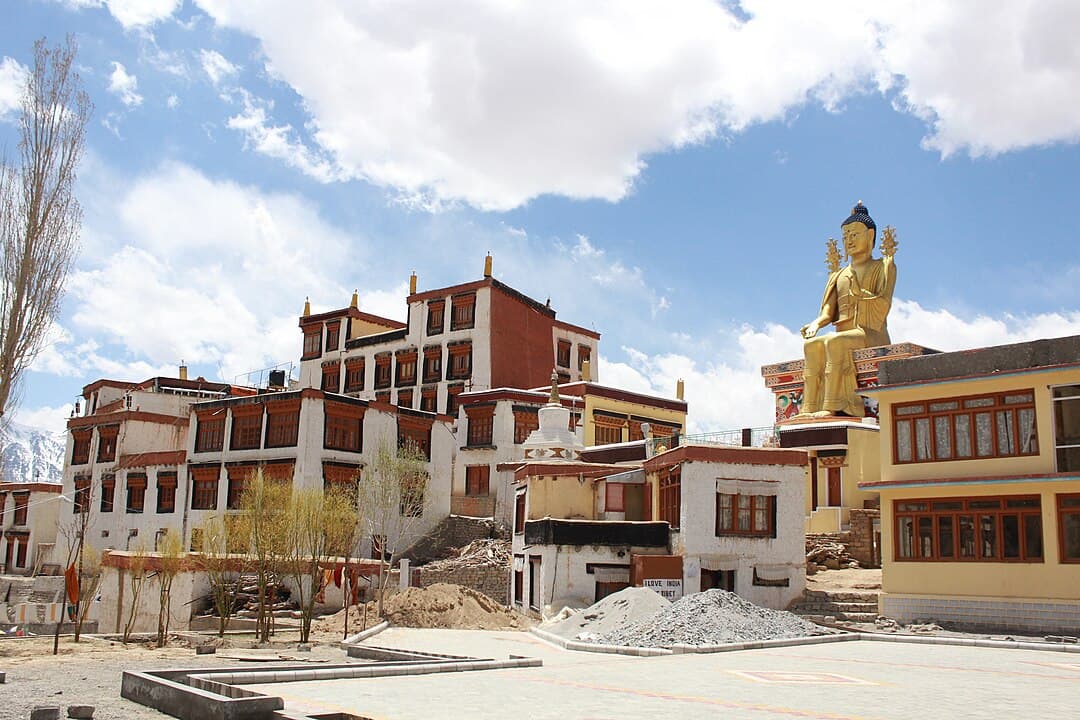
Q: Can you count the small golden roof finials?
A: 7